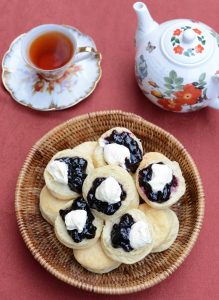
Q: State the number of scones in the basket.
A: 10